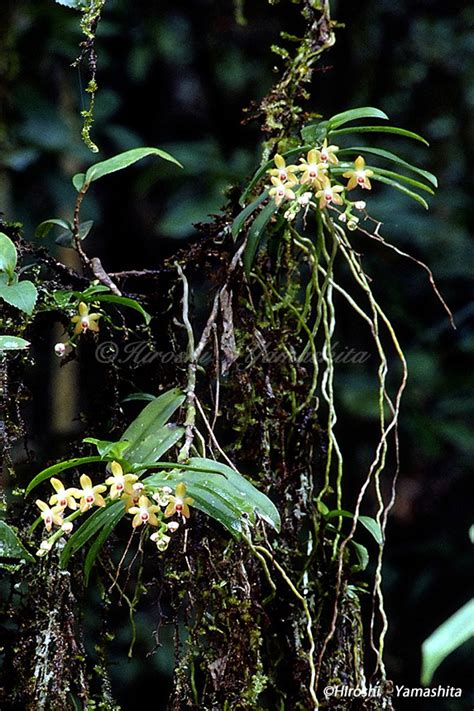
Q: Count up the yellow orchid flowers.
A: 14